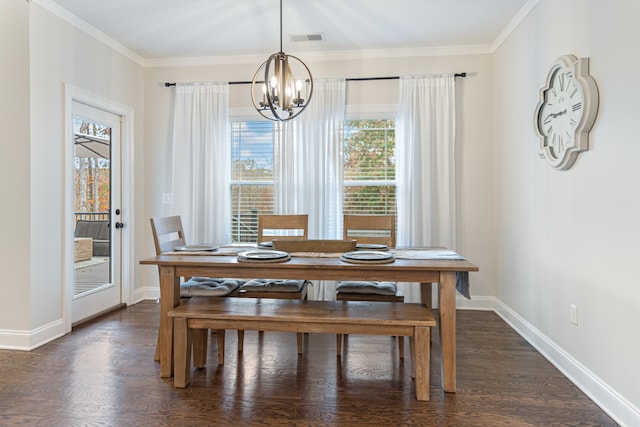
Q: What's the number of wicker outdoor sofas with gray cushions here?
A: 1